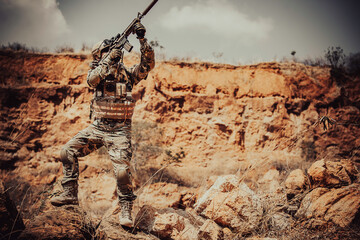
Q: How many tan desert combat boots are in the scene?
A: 2